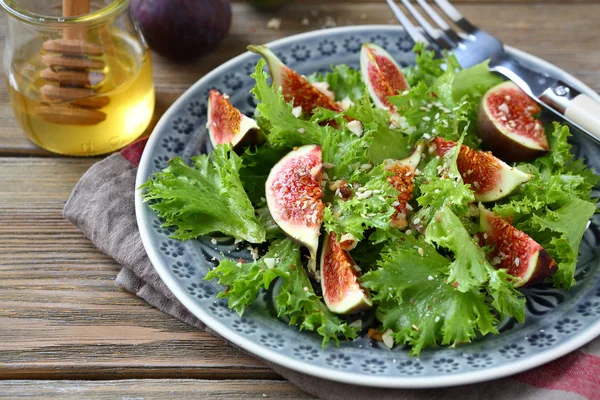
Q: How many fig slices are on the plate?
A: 9